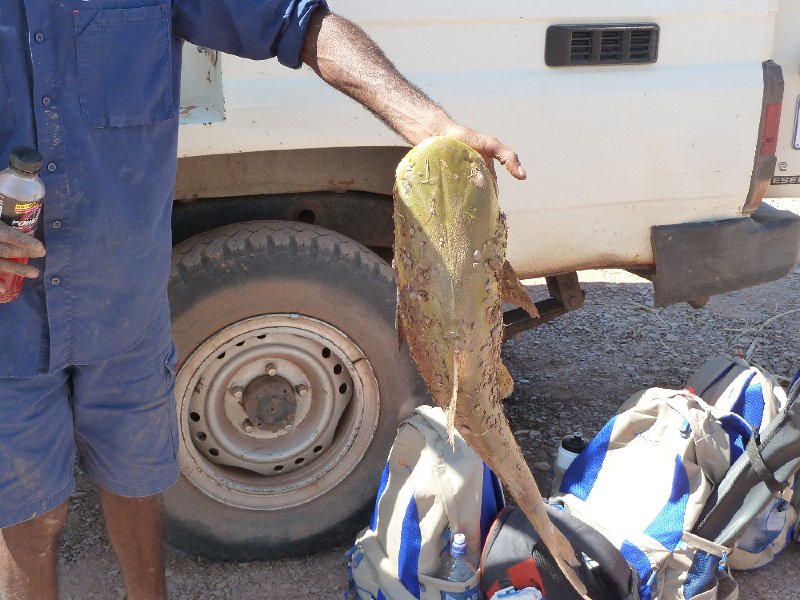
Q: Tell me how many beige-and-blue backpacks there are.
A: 3